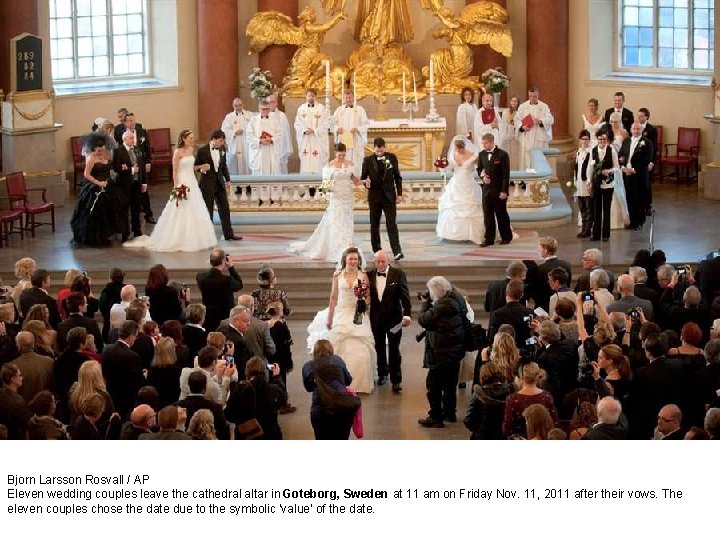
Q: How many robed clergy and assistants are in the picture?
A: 9